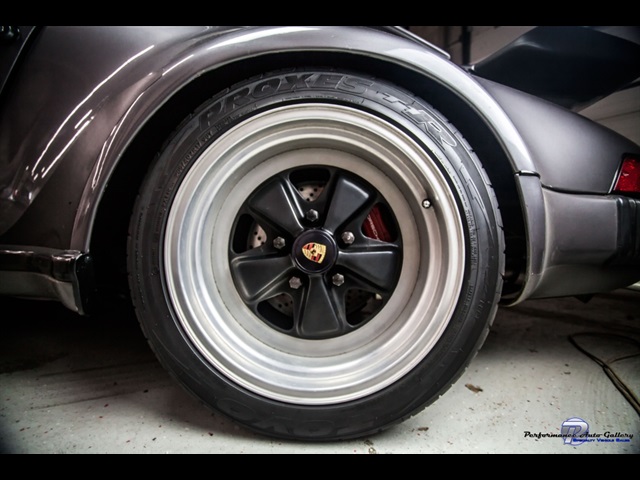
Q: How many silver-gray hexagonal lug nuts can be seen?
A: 5